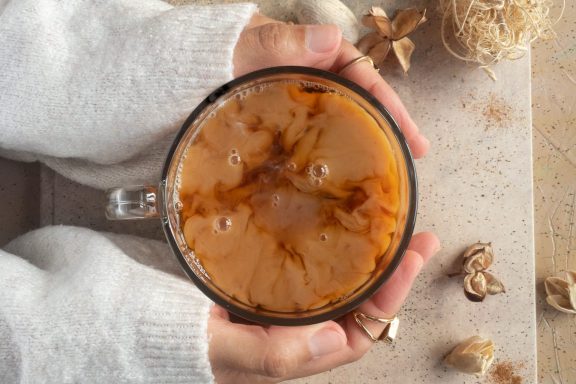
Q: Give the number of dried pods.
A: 4